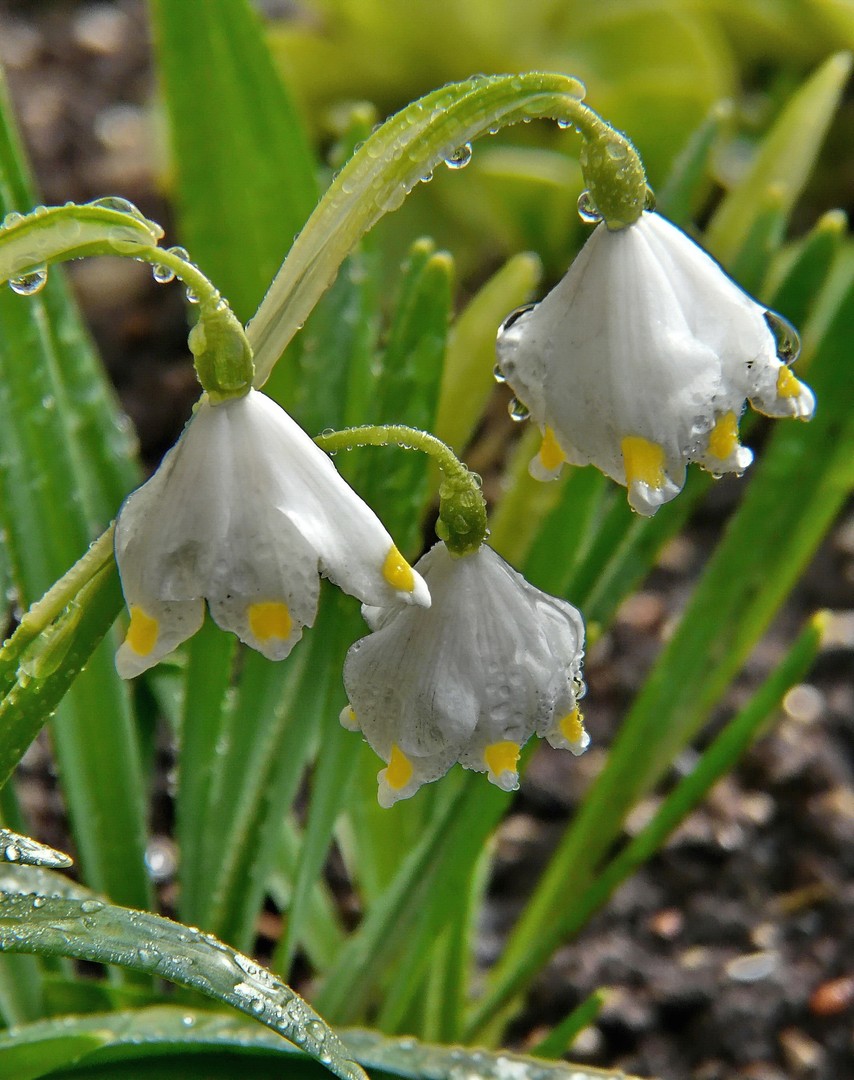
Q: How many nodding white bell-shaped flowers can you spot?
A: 3